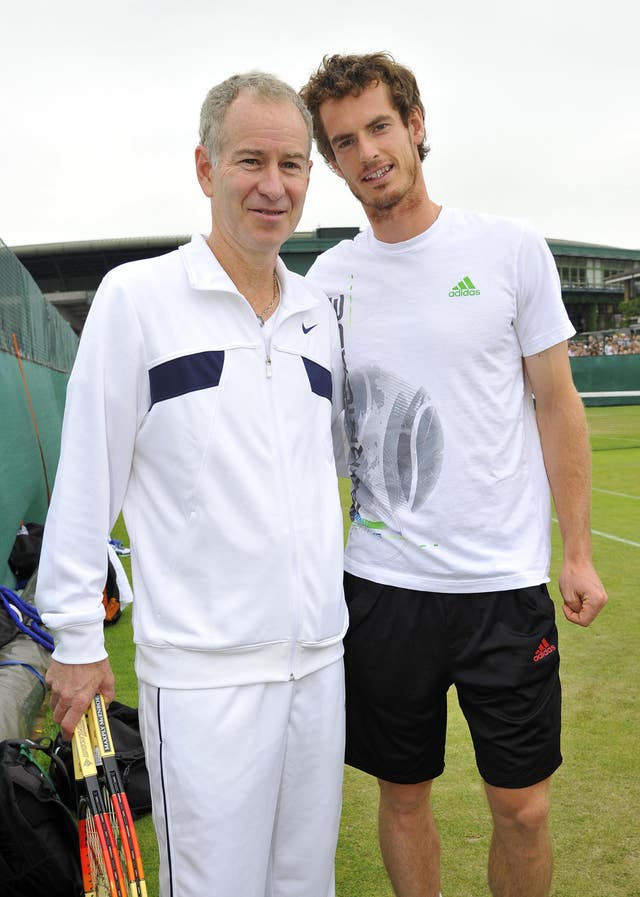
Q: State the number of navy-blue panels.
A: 2